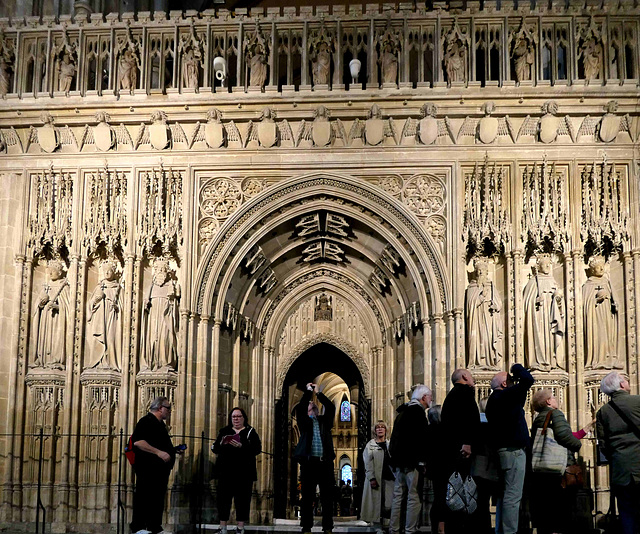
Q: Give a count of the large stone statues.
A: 6